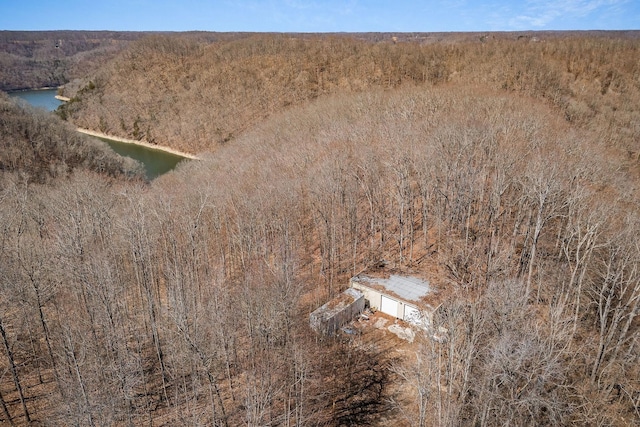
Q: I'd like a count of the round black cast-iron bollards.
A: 0